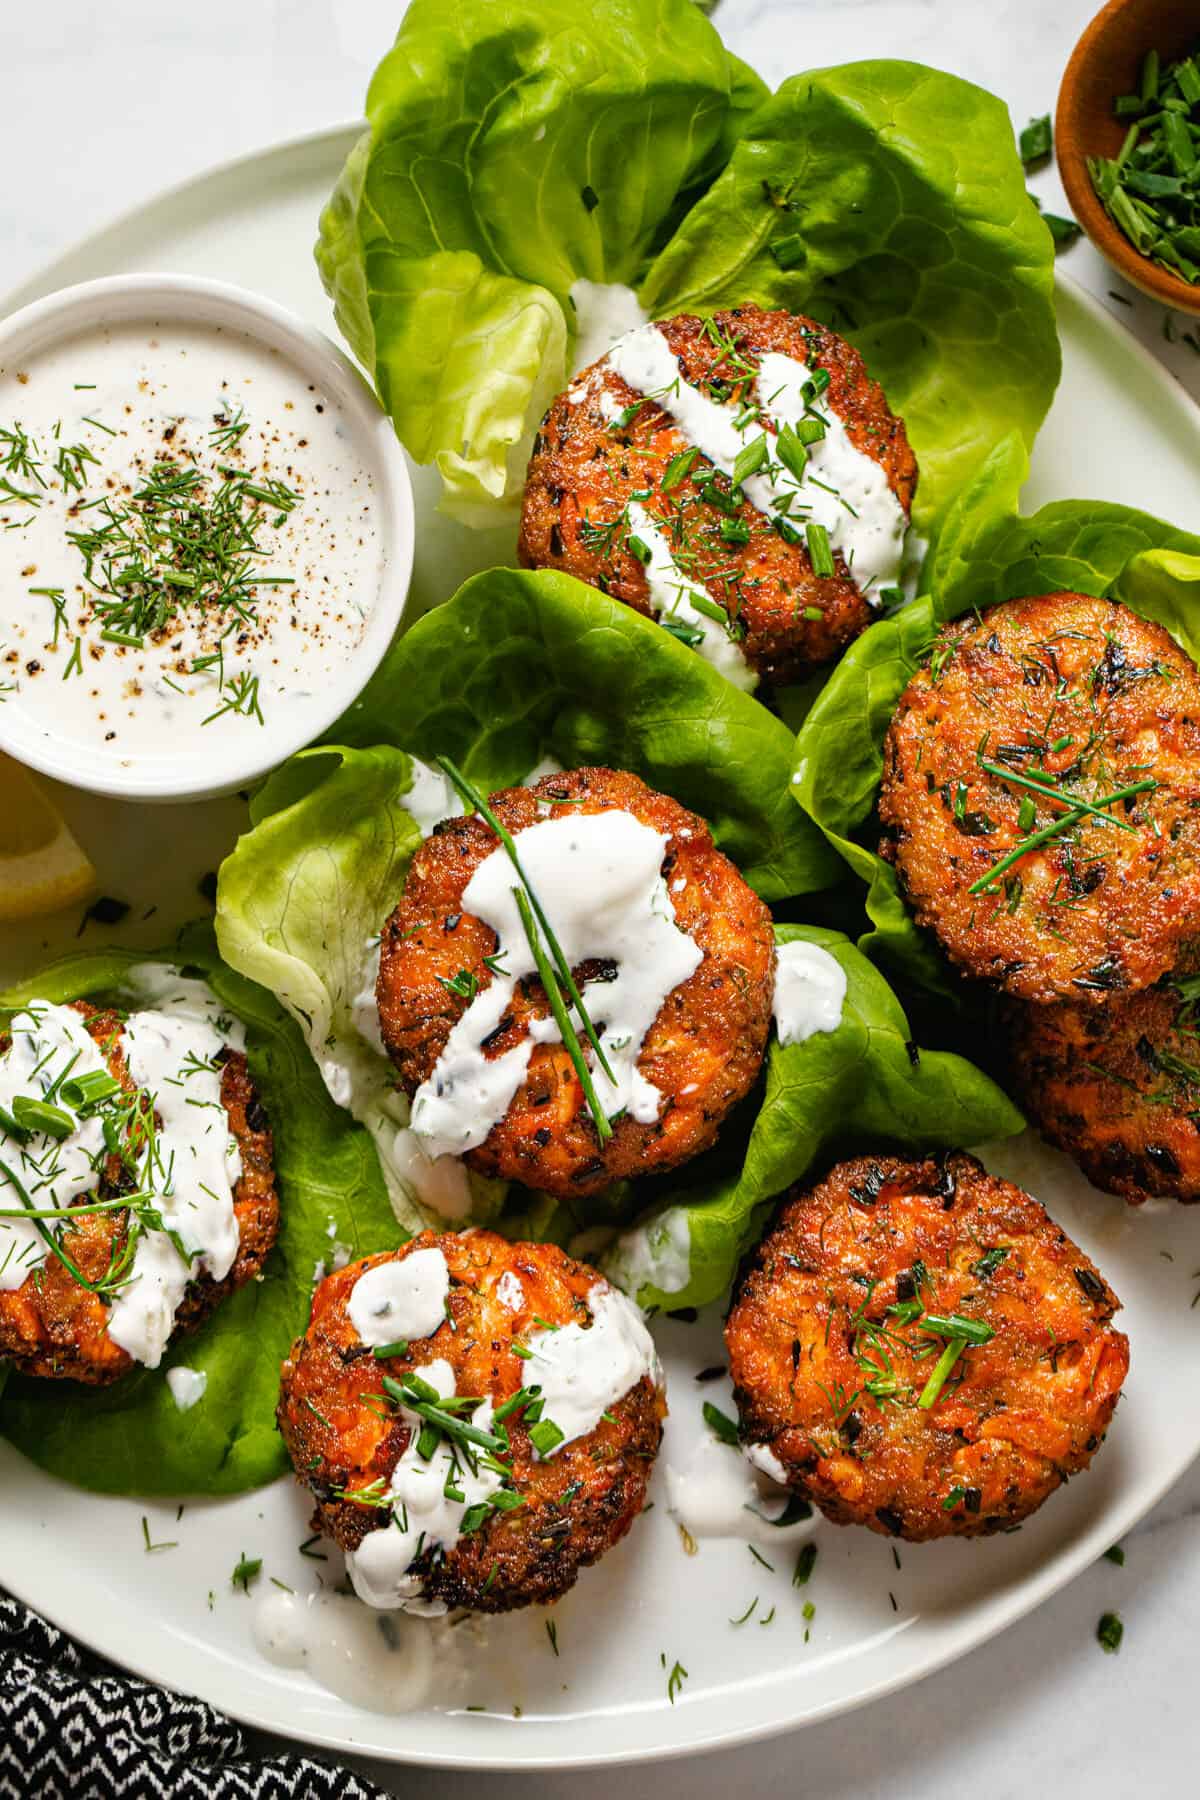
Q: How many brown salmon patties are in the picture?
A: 7